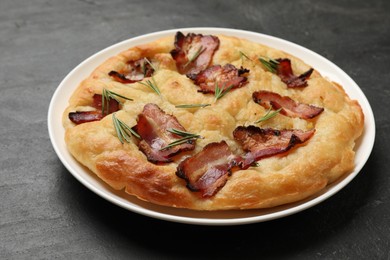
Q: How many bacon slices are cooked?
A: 9